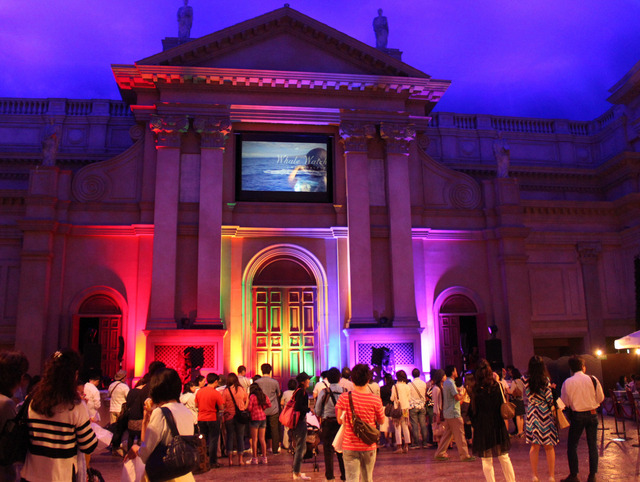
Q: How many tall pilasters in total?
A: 4